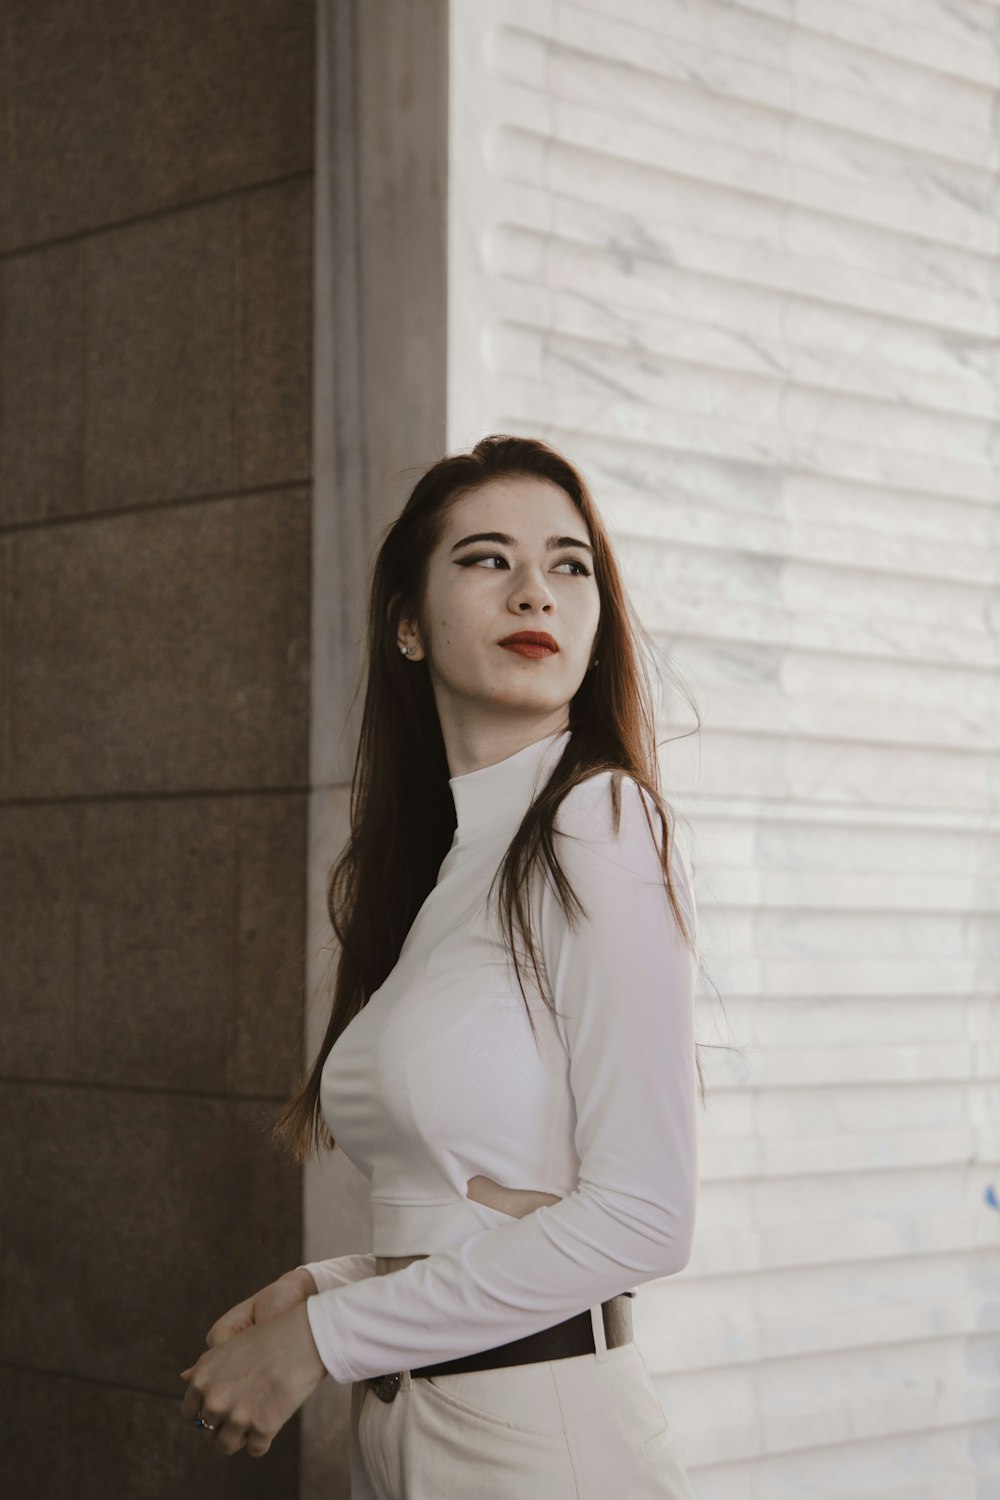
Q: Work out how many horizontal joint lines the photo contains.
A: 5